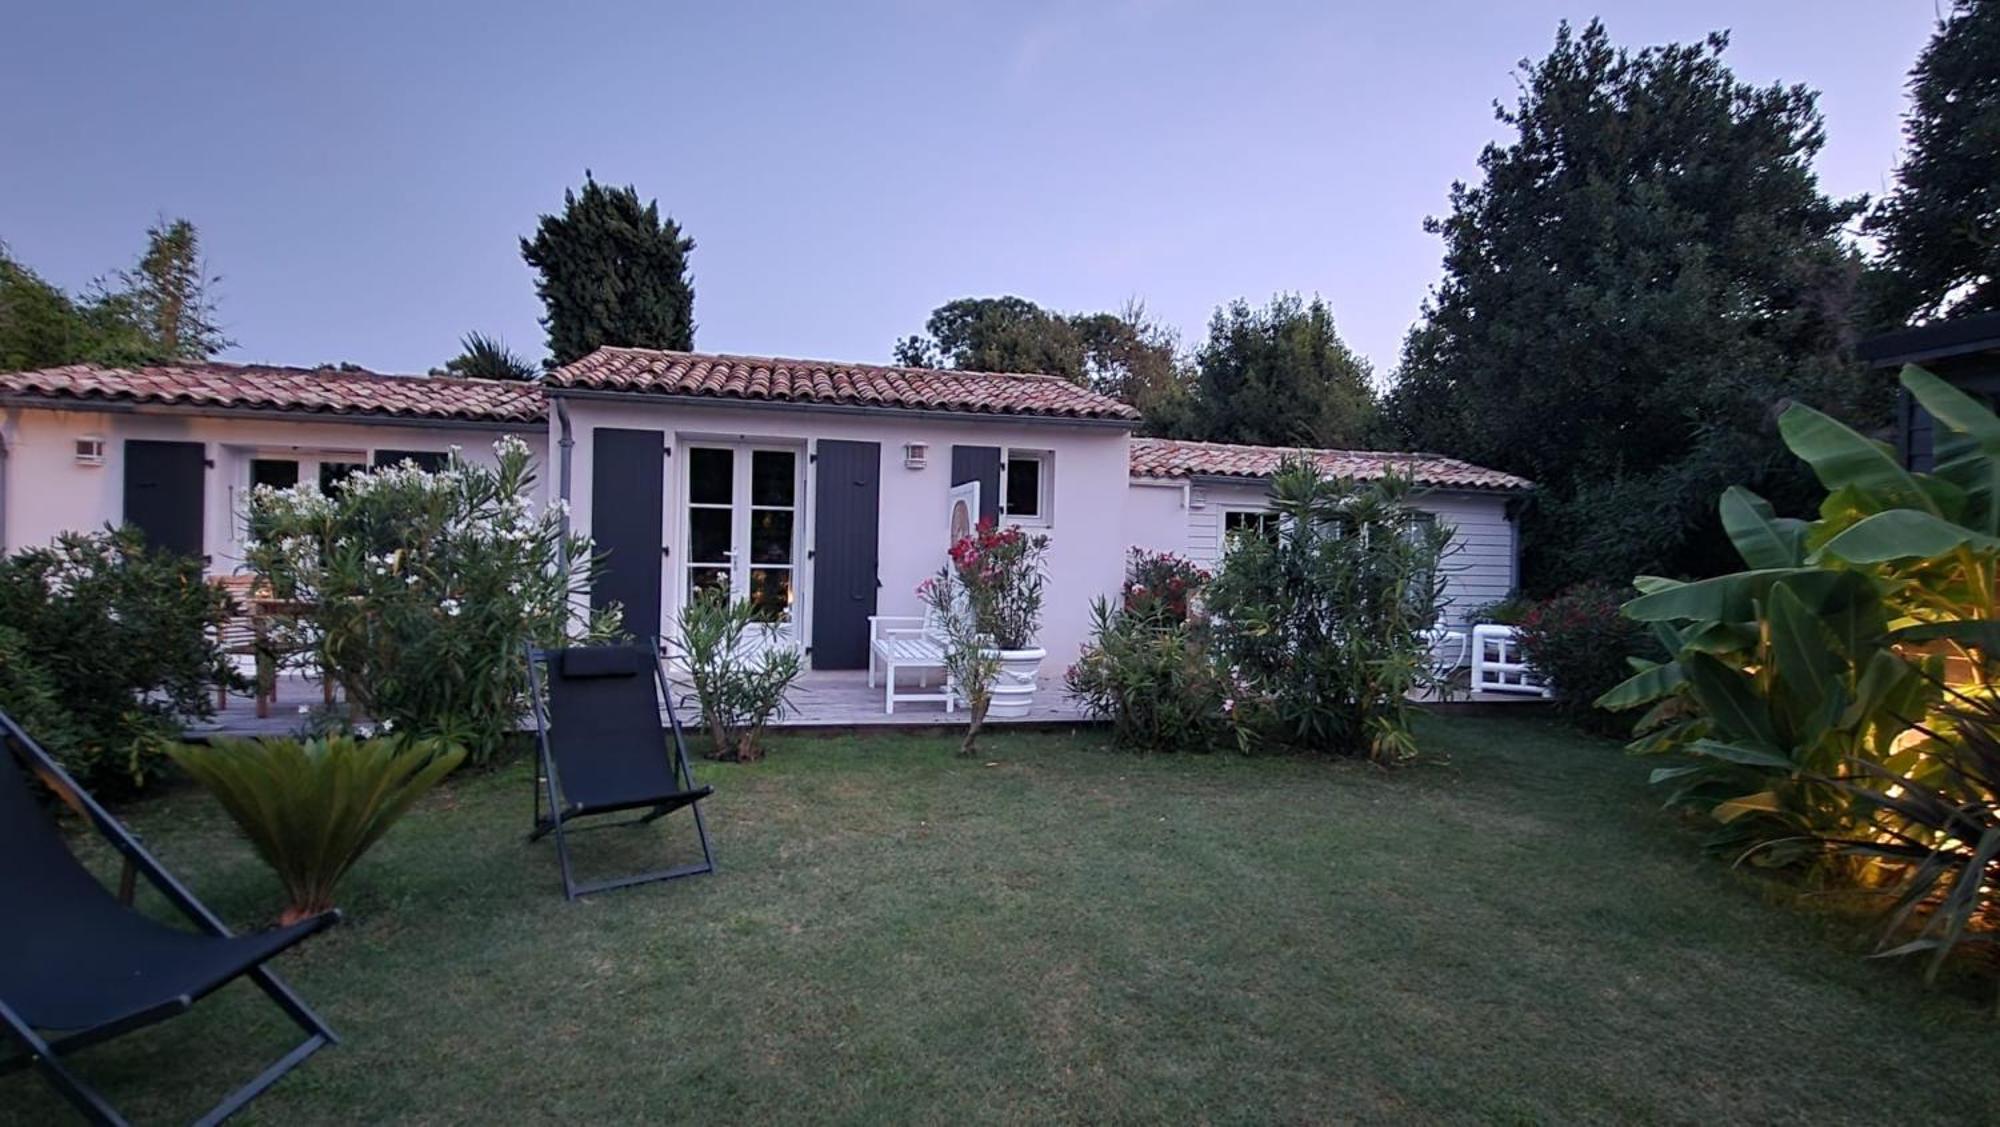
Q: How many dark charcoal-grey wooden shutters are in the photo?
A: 5